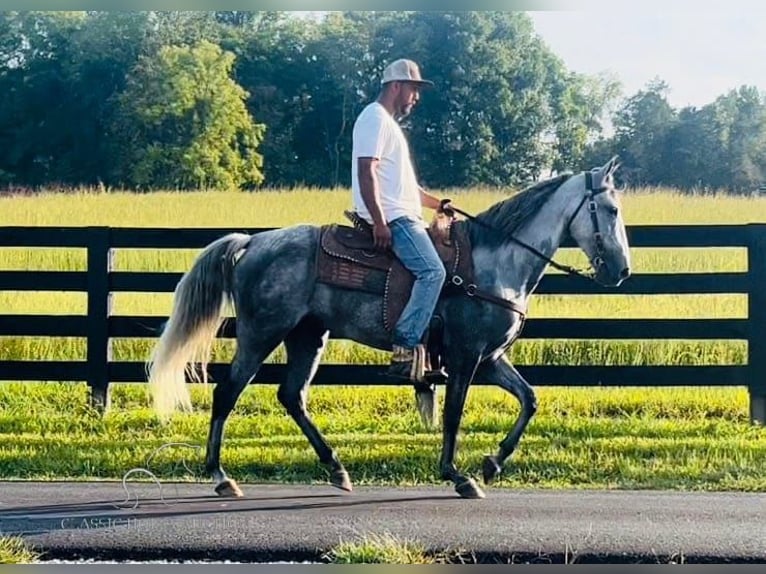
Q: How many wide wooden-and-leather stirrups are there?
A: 1